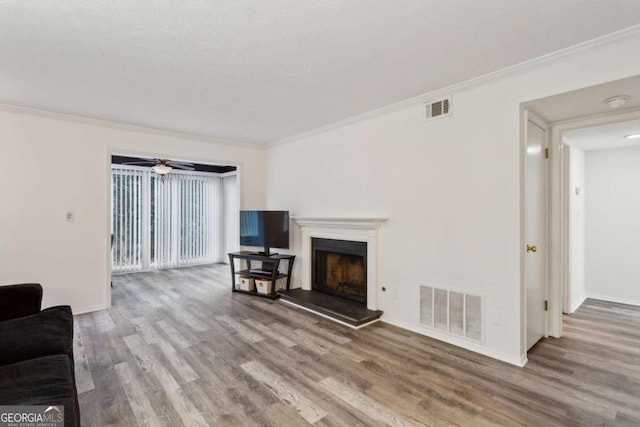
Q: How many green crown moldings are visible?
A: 0